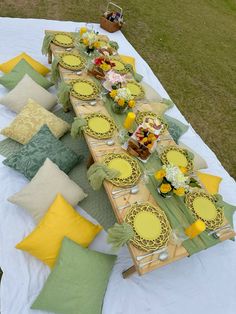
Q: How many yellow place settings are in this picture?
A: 12